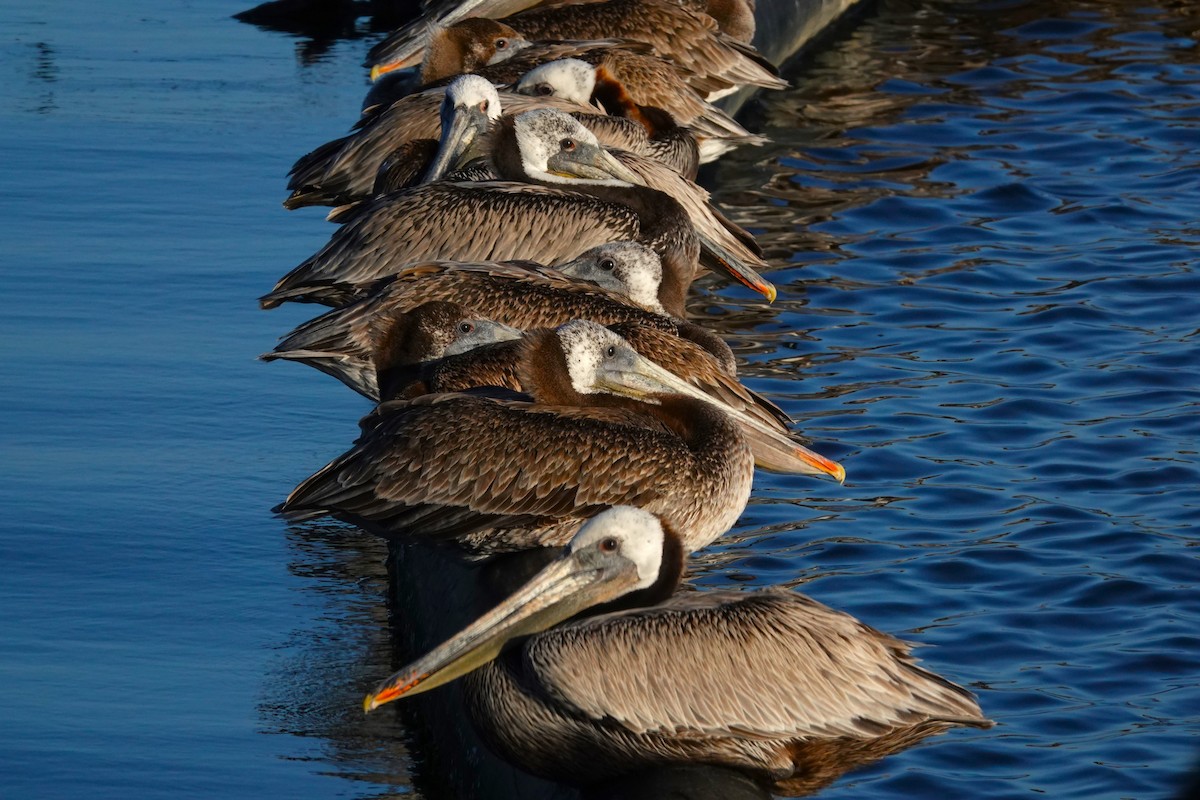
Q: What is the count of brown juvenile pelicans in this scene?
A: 2